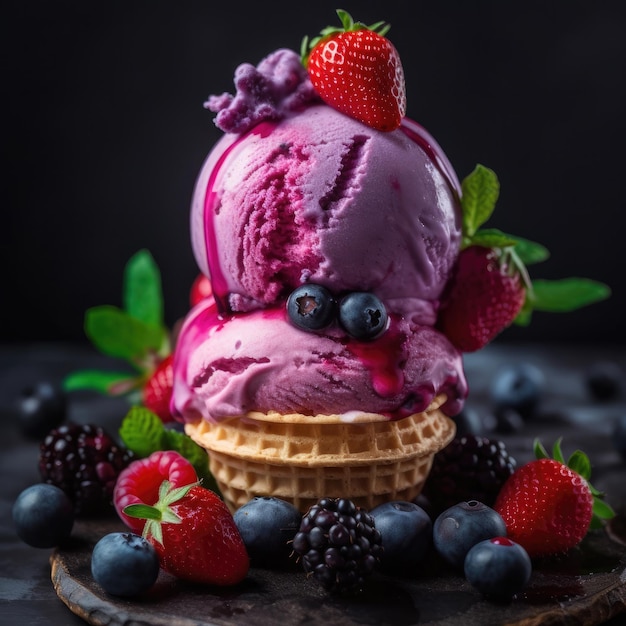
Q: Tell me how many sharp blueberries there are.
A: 8